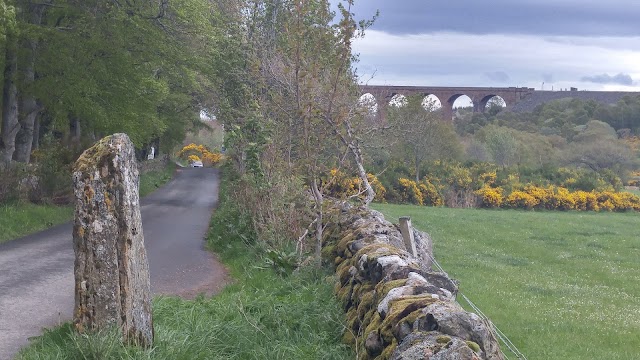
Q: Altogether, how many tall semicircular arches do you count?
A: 5